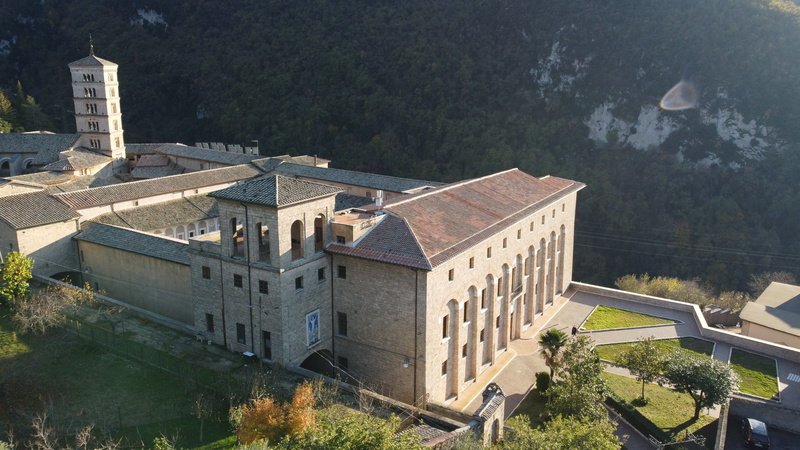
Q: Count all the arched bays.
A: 9